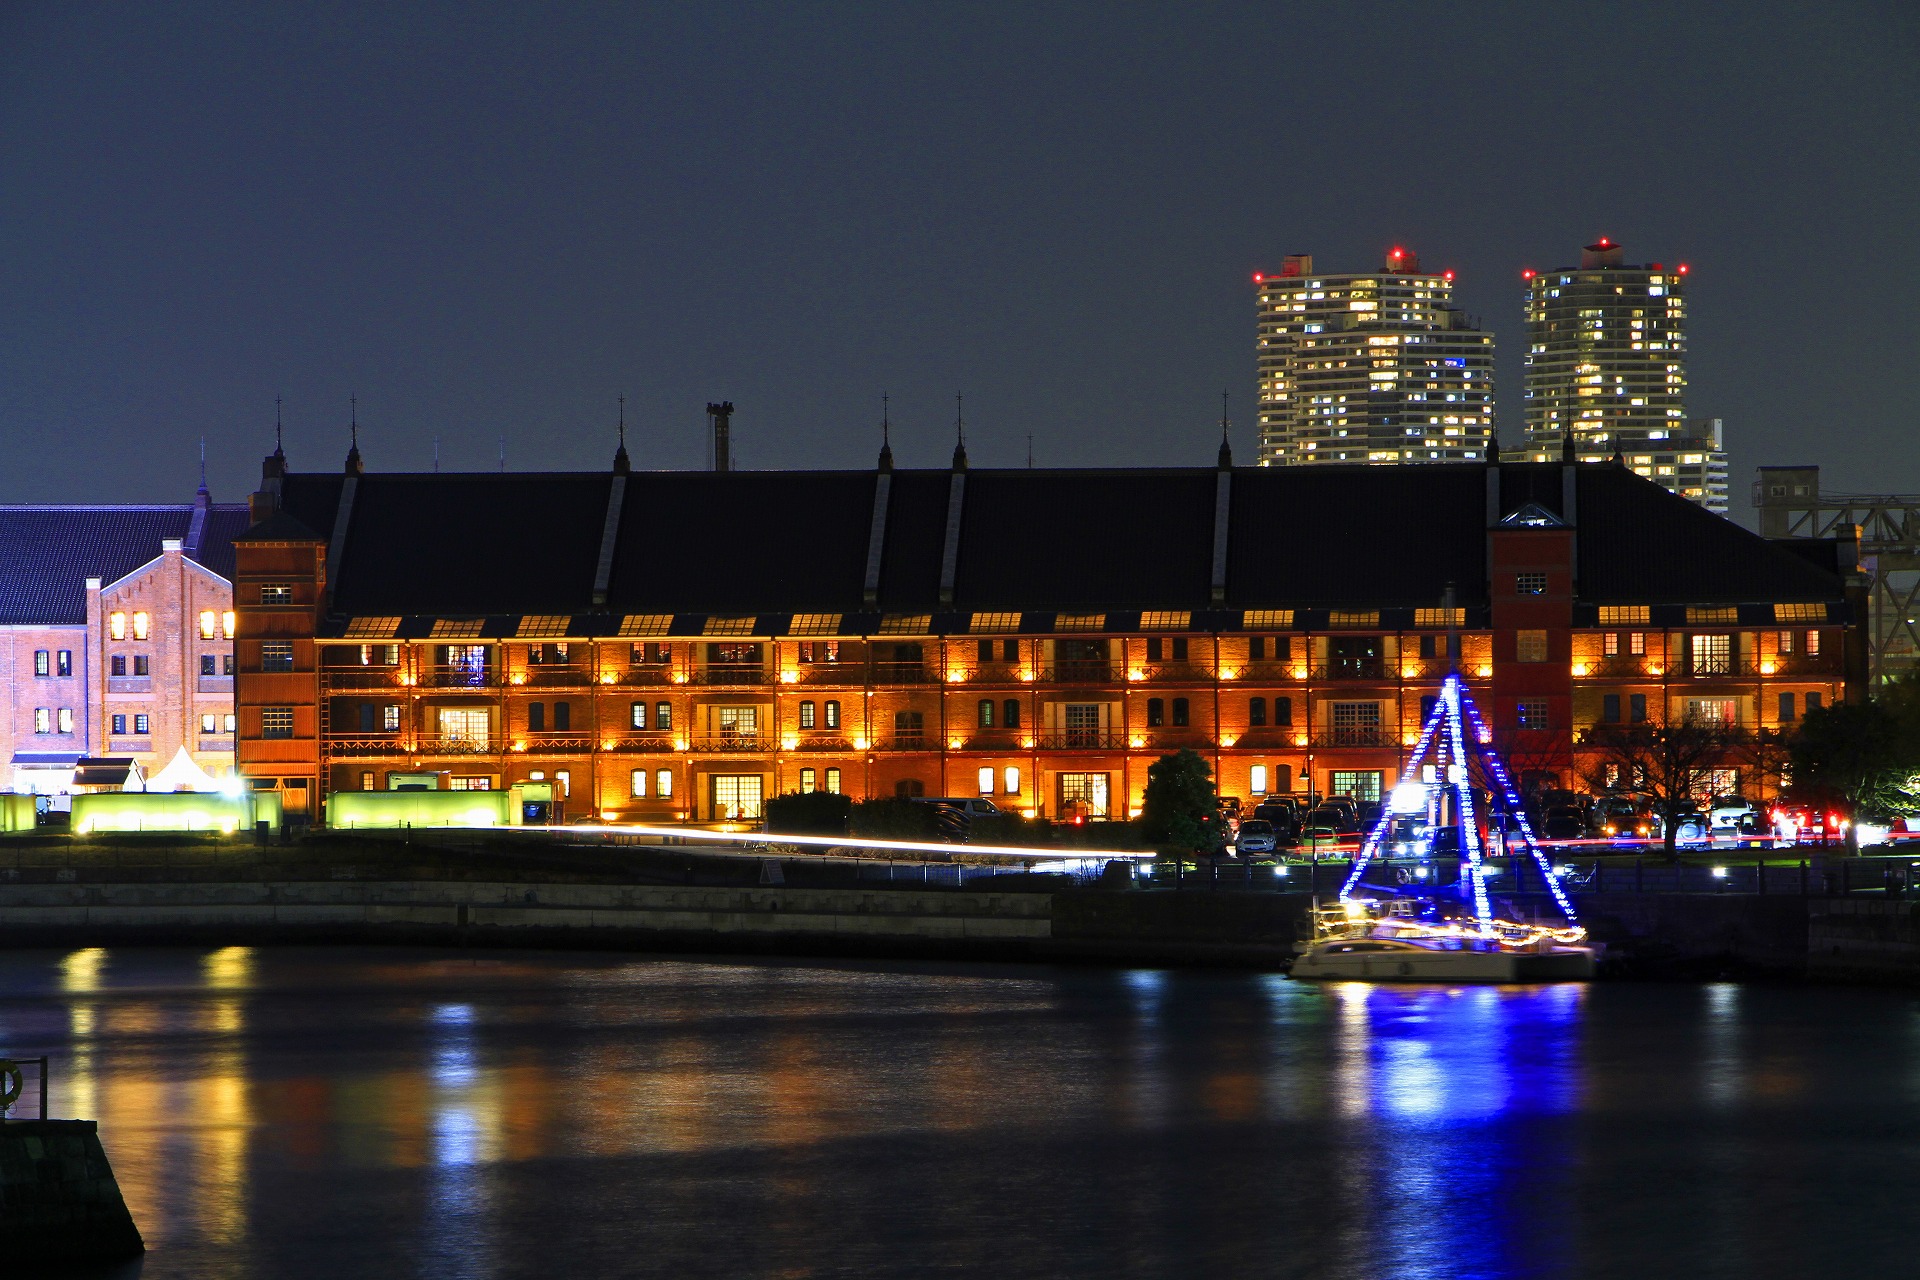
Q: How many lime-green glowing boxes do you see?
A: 3